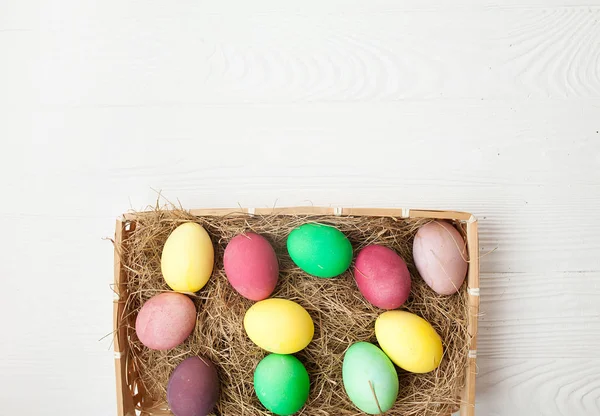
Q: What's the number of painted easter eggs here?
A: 11